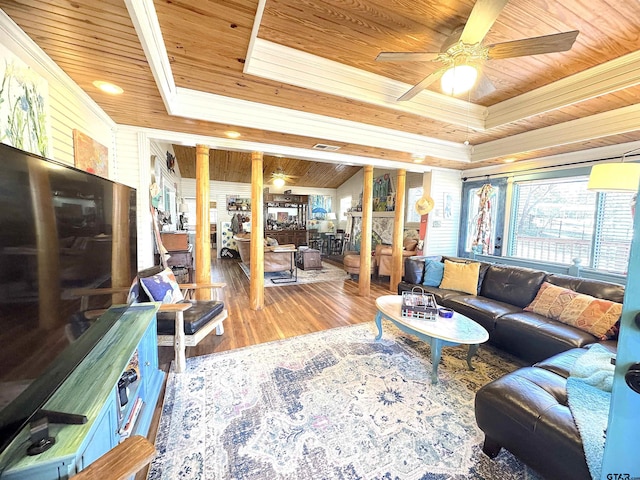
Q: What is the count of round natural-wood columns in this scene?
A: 4